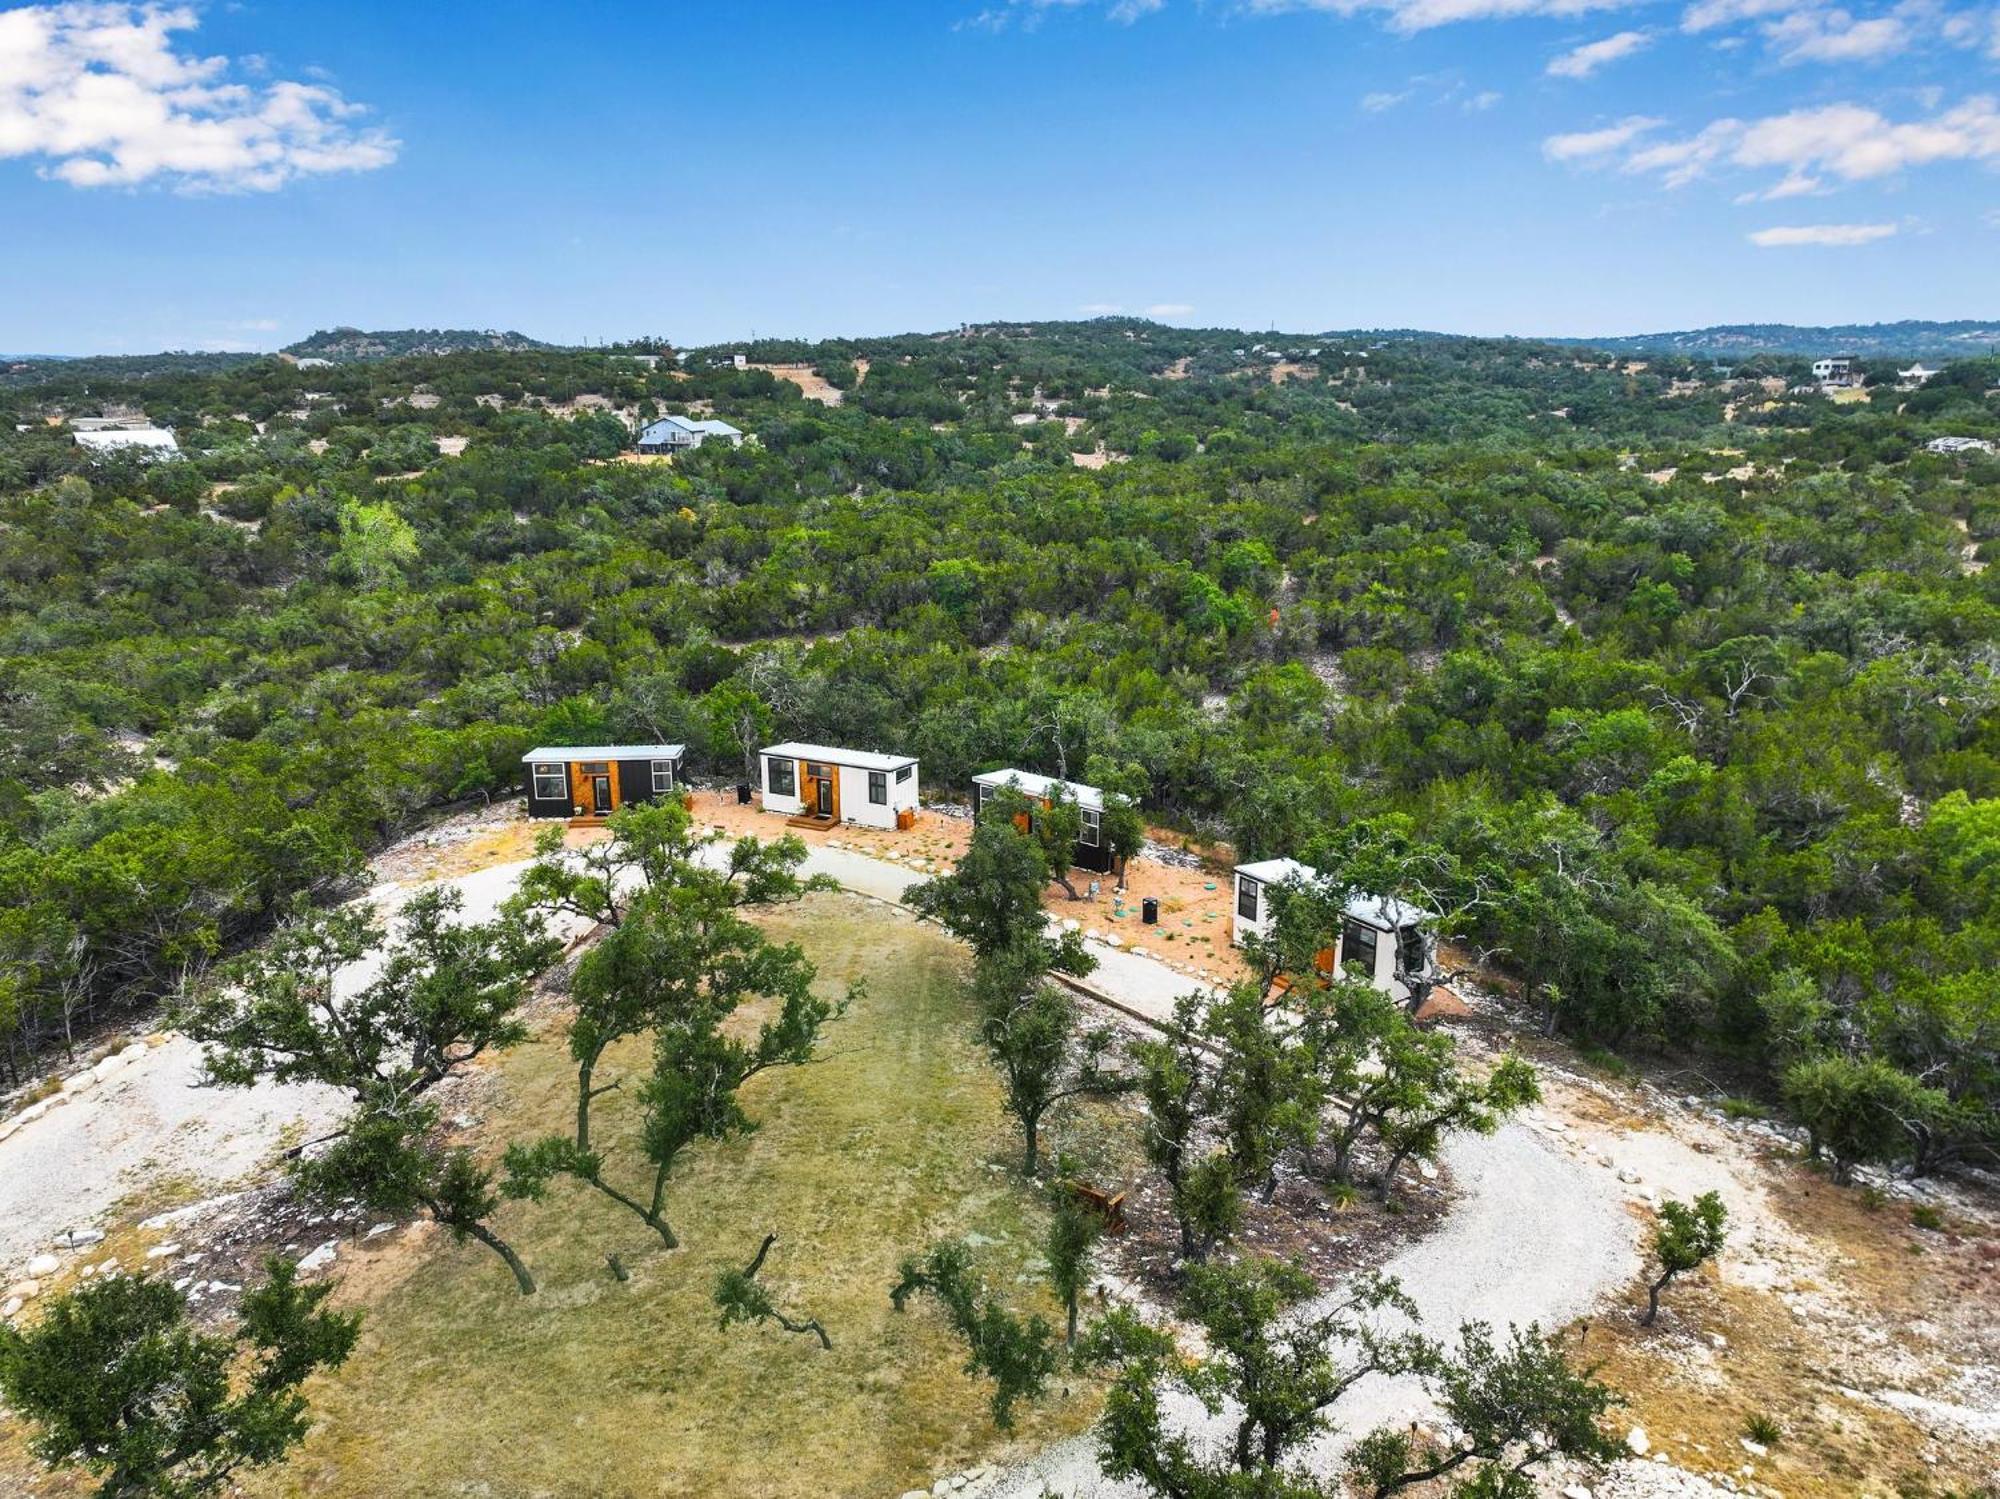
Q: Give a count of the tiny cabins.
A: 4